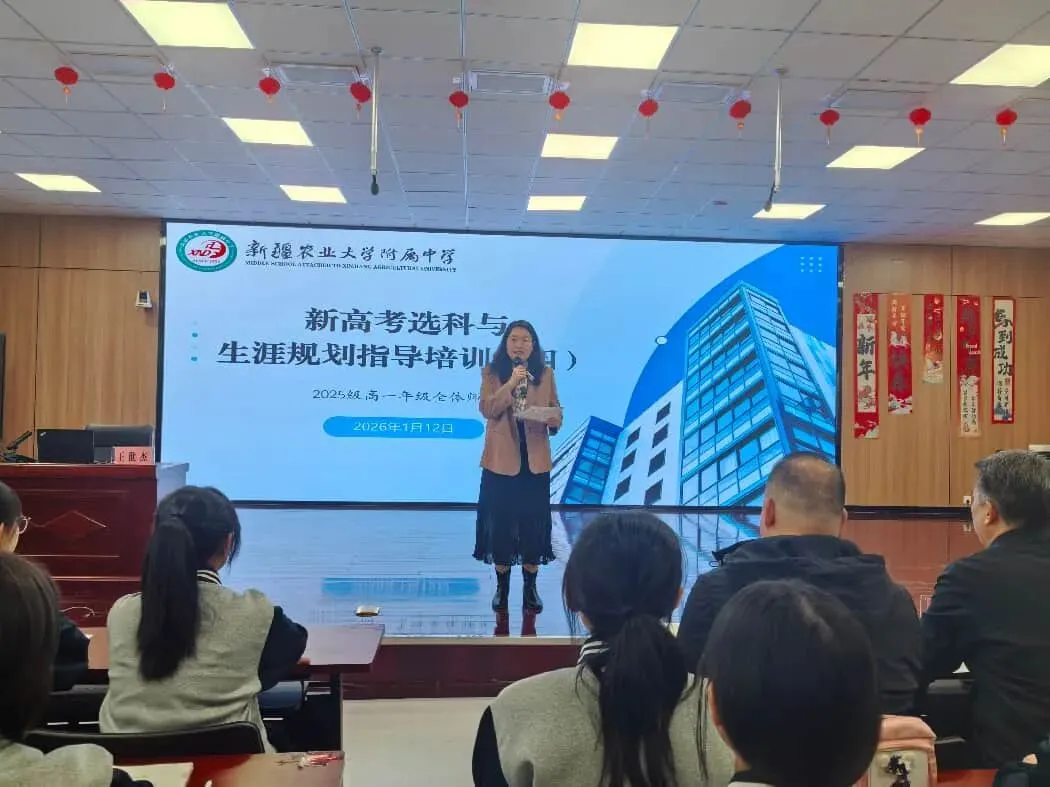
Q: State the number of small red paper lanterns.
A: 11